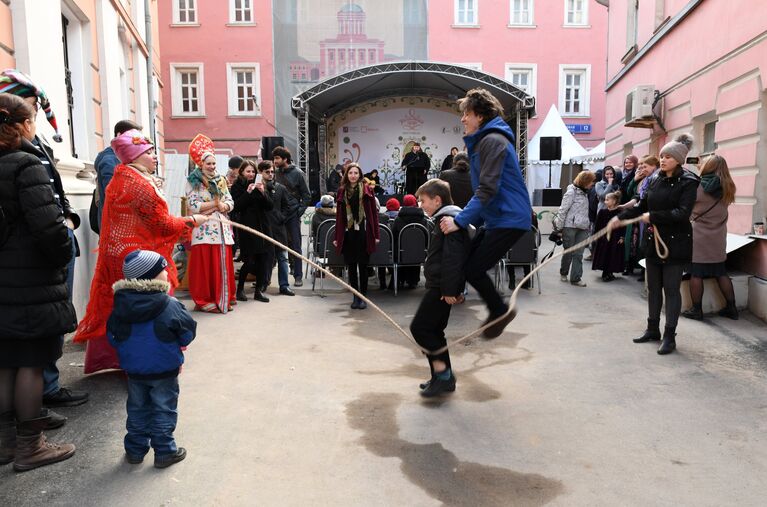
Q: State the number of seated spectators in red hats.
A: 2